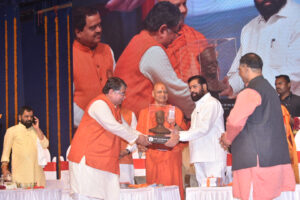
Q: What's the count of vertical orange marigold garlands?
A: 5